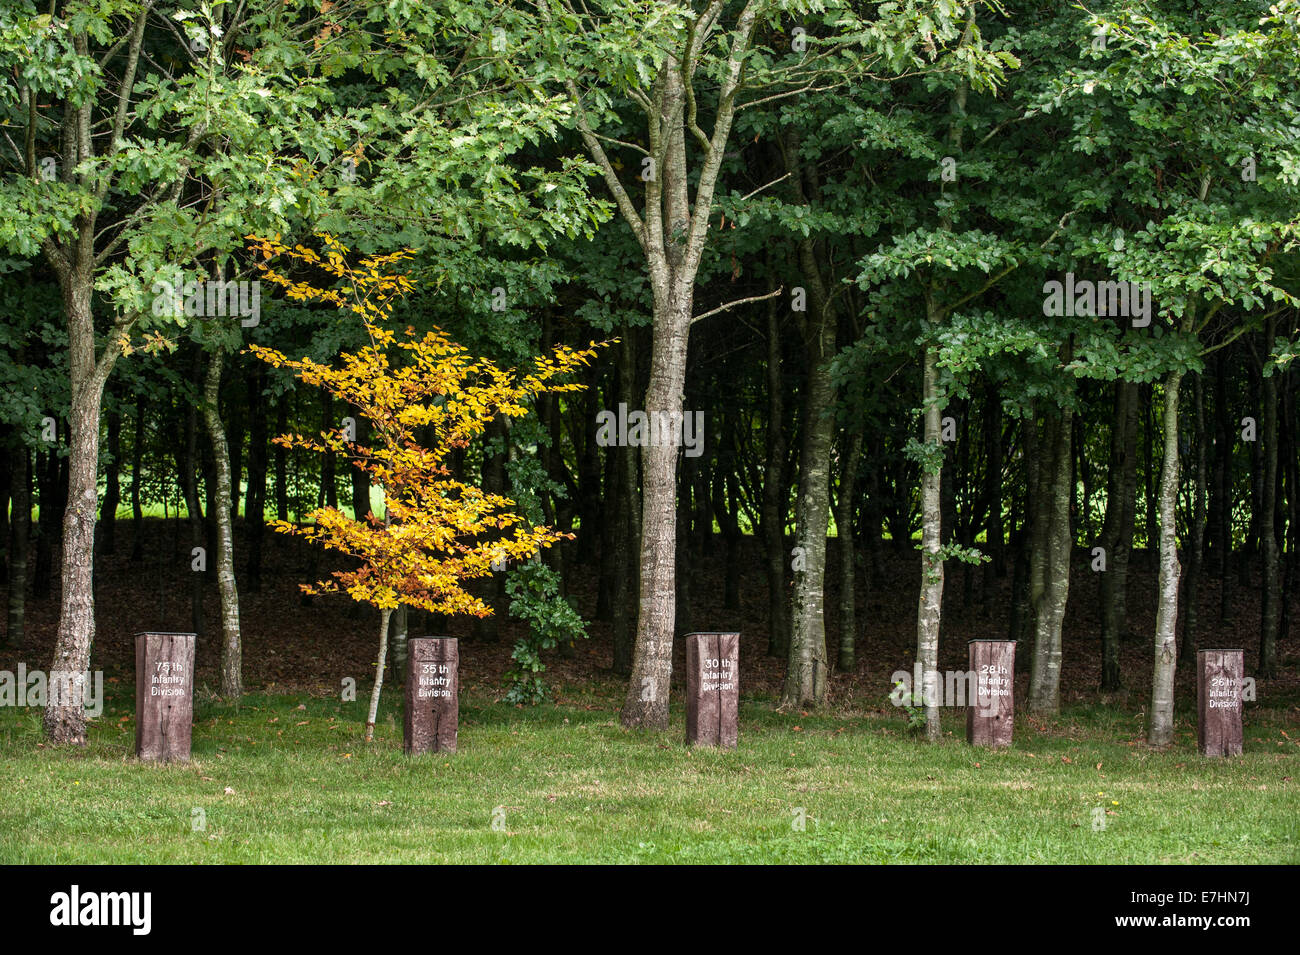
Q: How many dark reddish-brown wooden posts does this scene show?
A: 5